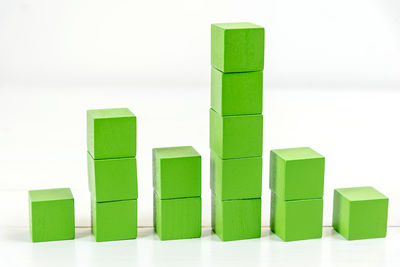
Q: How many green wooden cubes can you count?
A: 14